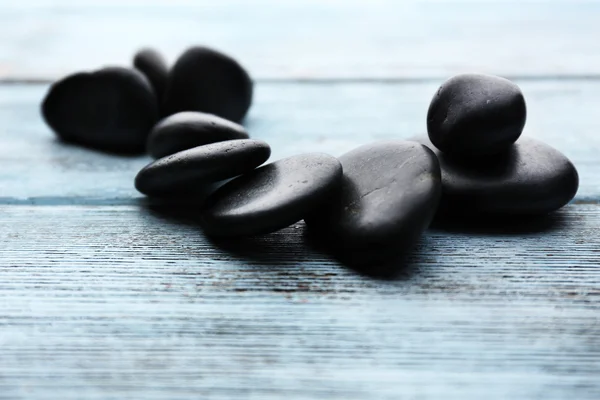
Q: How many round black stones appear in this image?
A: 9